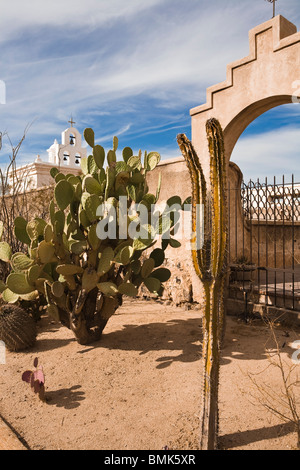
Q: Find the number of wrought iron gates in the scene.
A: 1